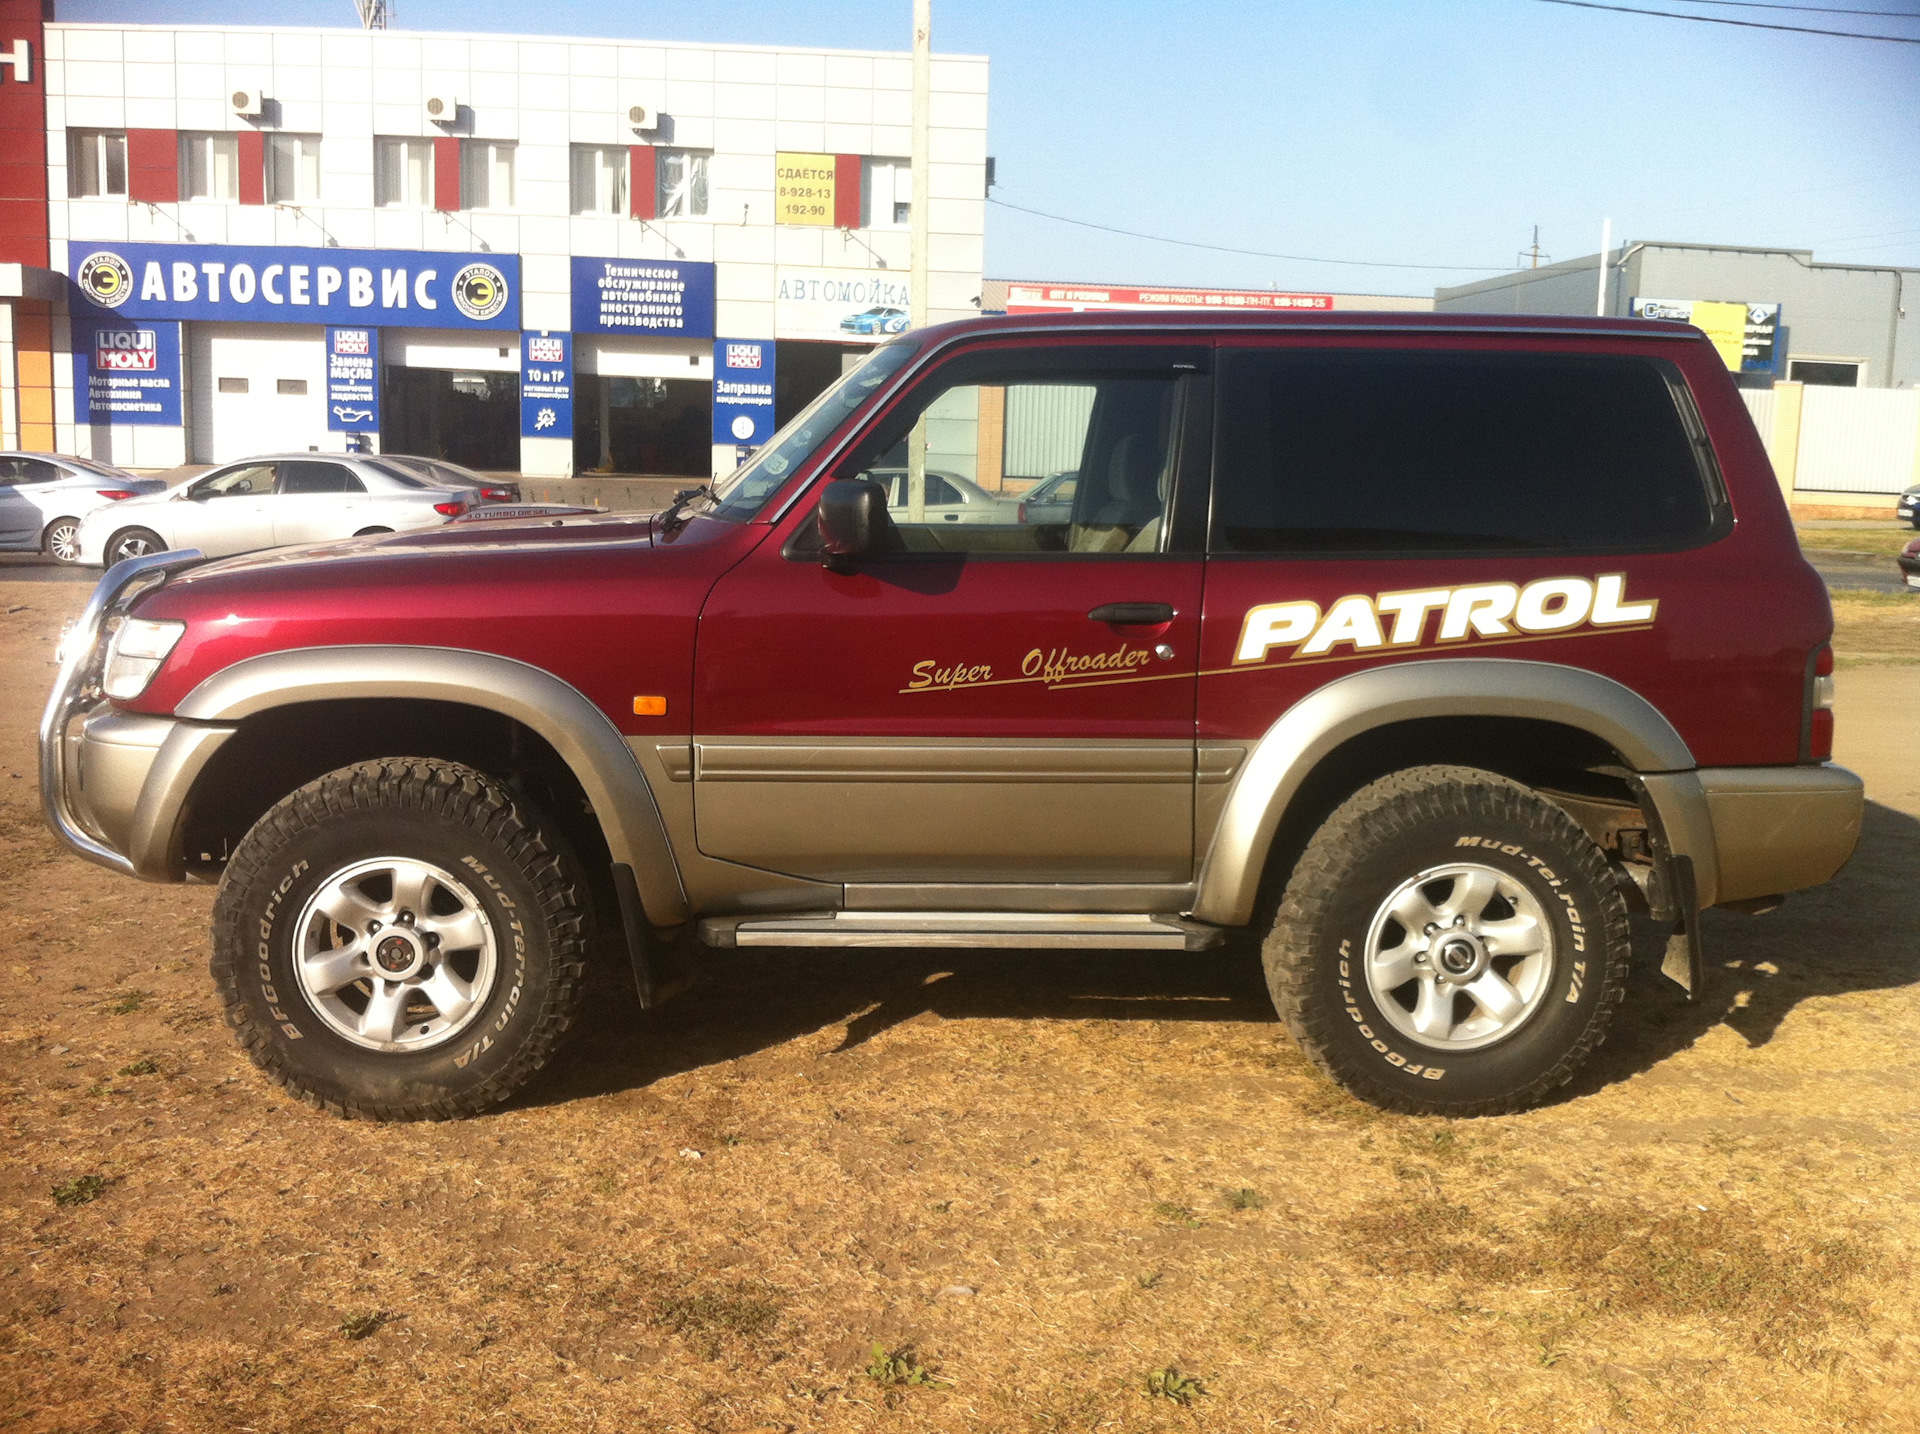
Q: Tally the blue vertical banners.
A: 4